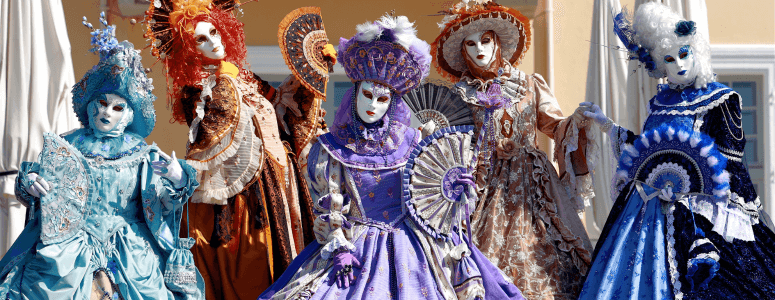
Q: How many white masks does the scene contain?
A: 5